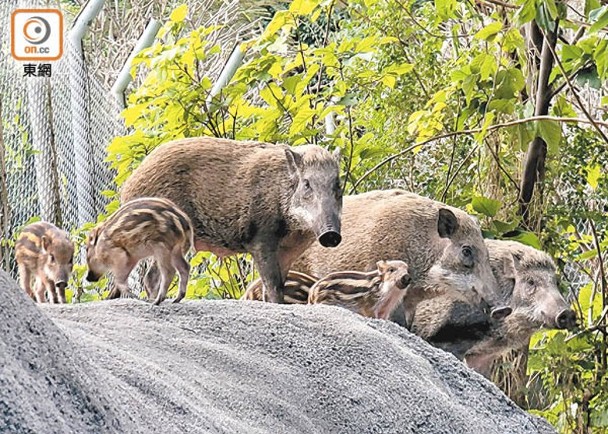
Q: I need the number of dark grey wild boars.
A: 3